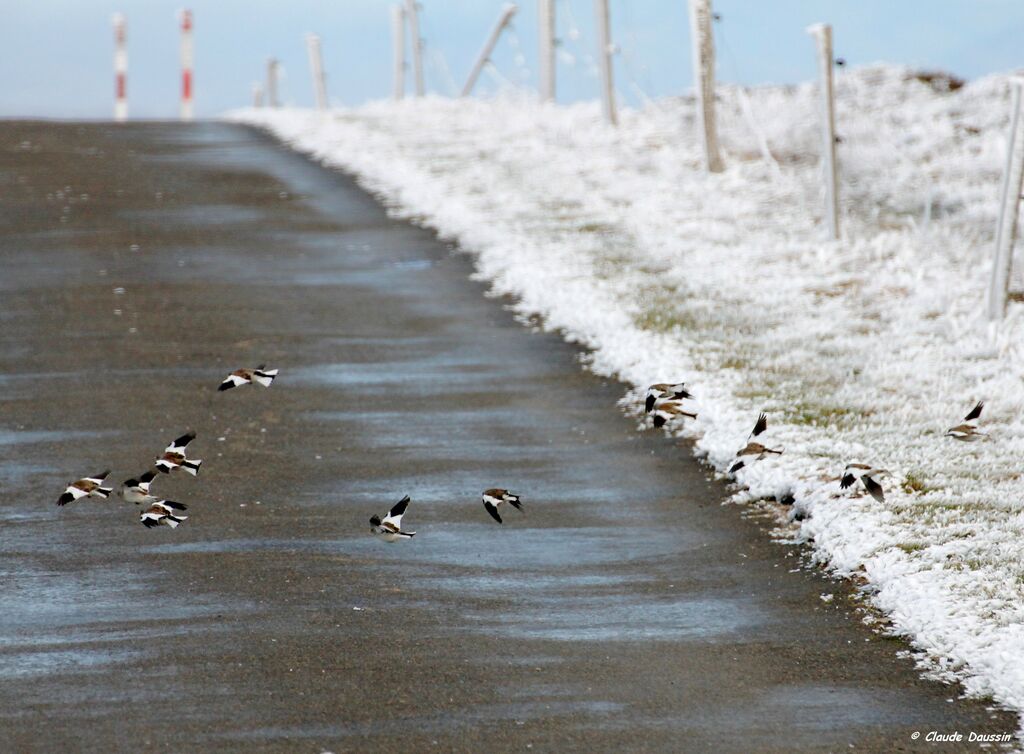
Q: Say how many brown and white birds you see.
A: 12